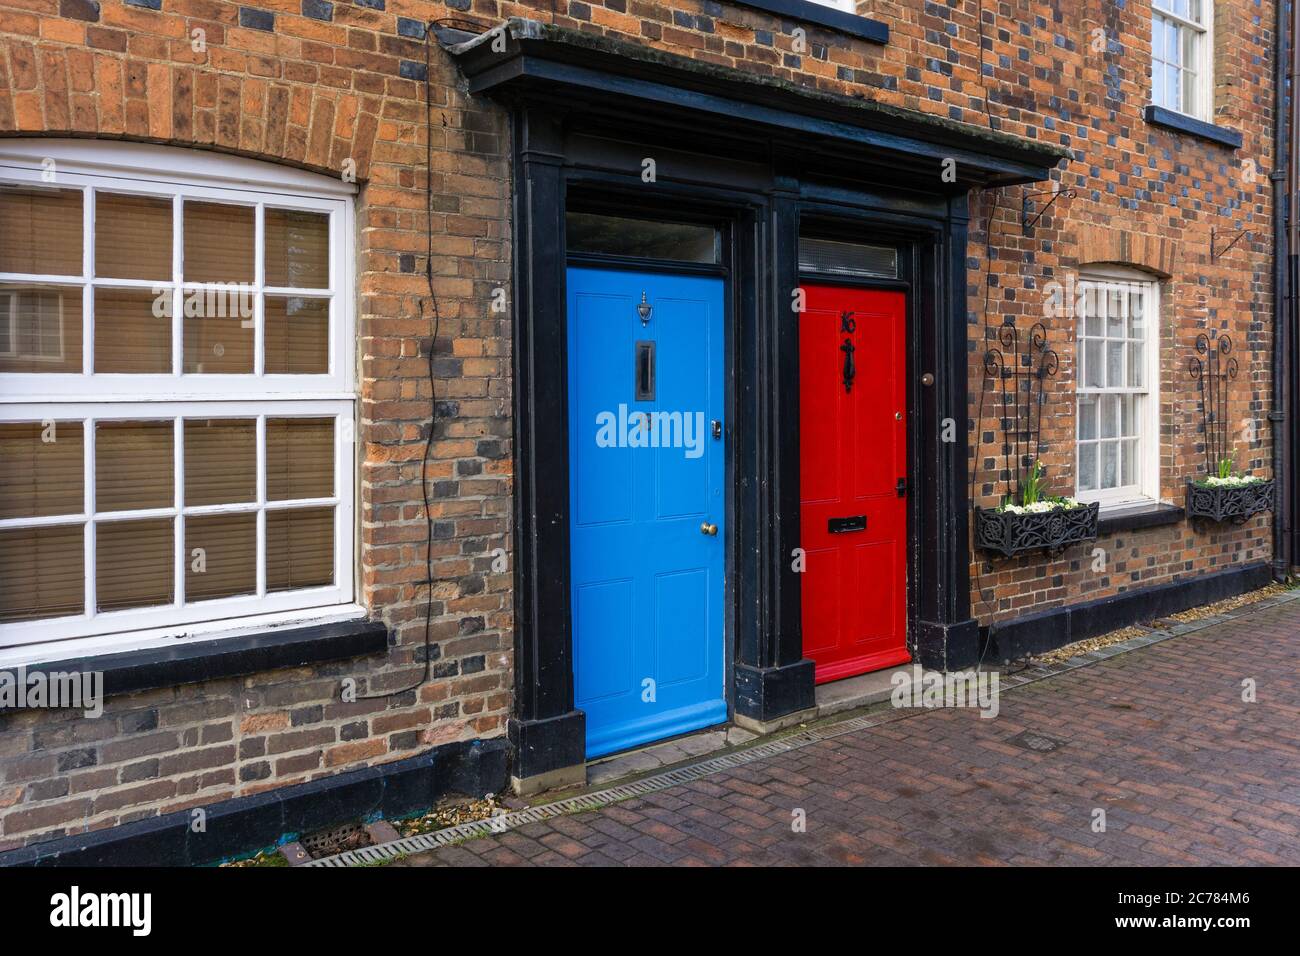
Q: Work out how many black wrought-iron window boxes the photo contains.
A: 2